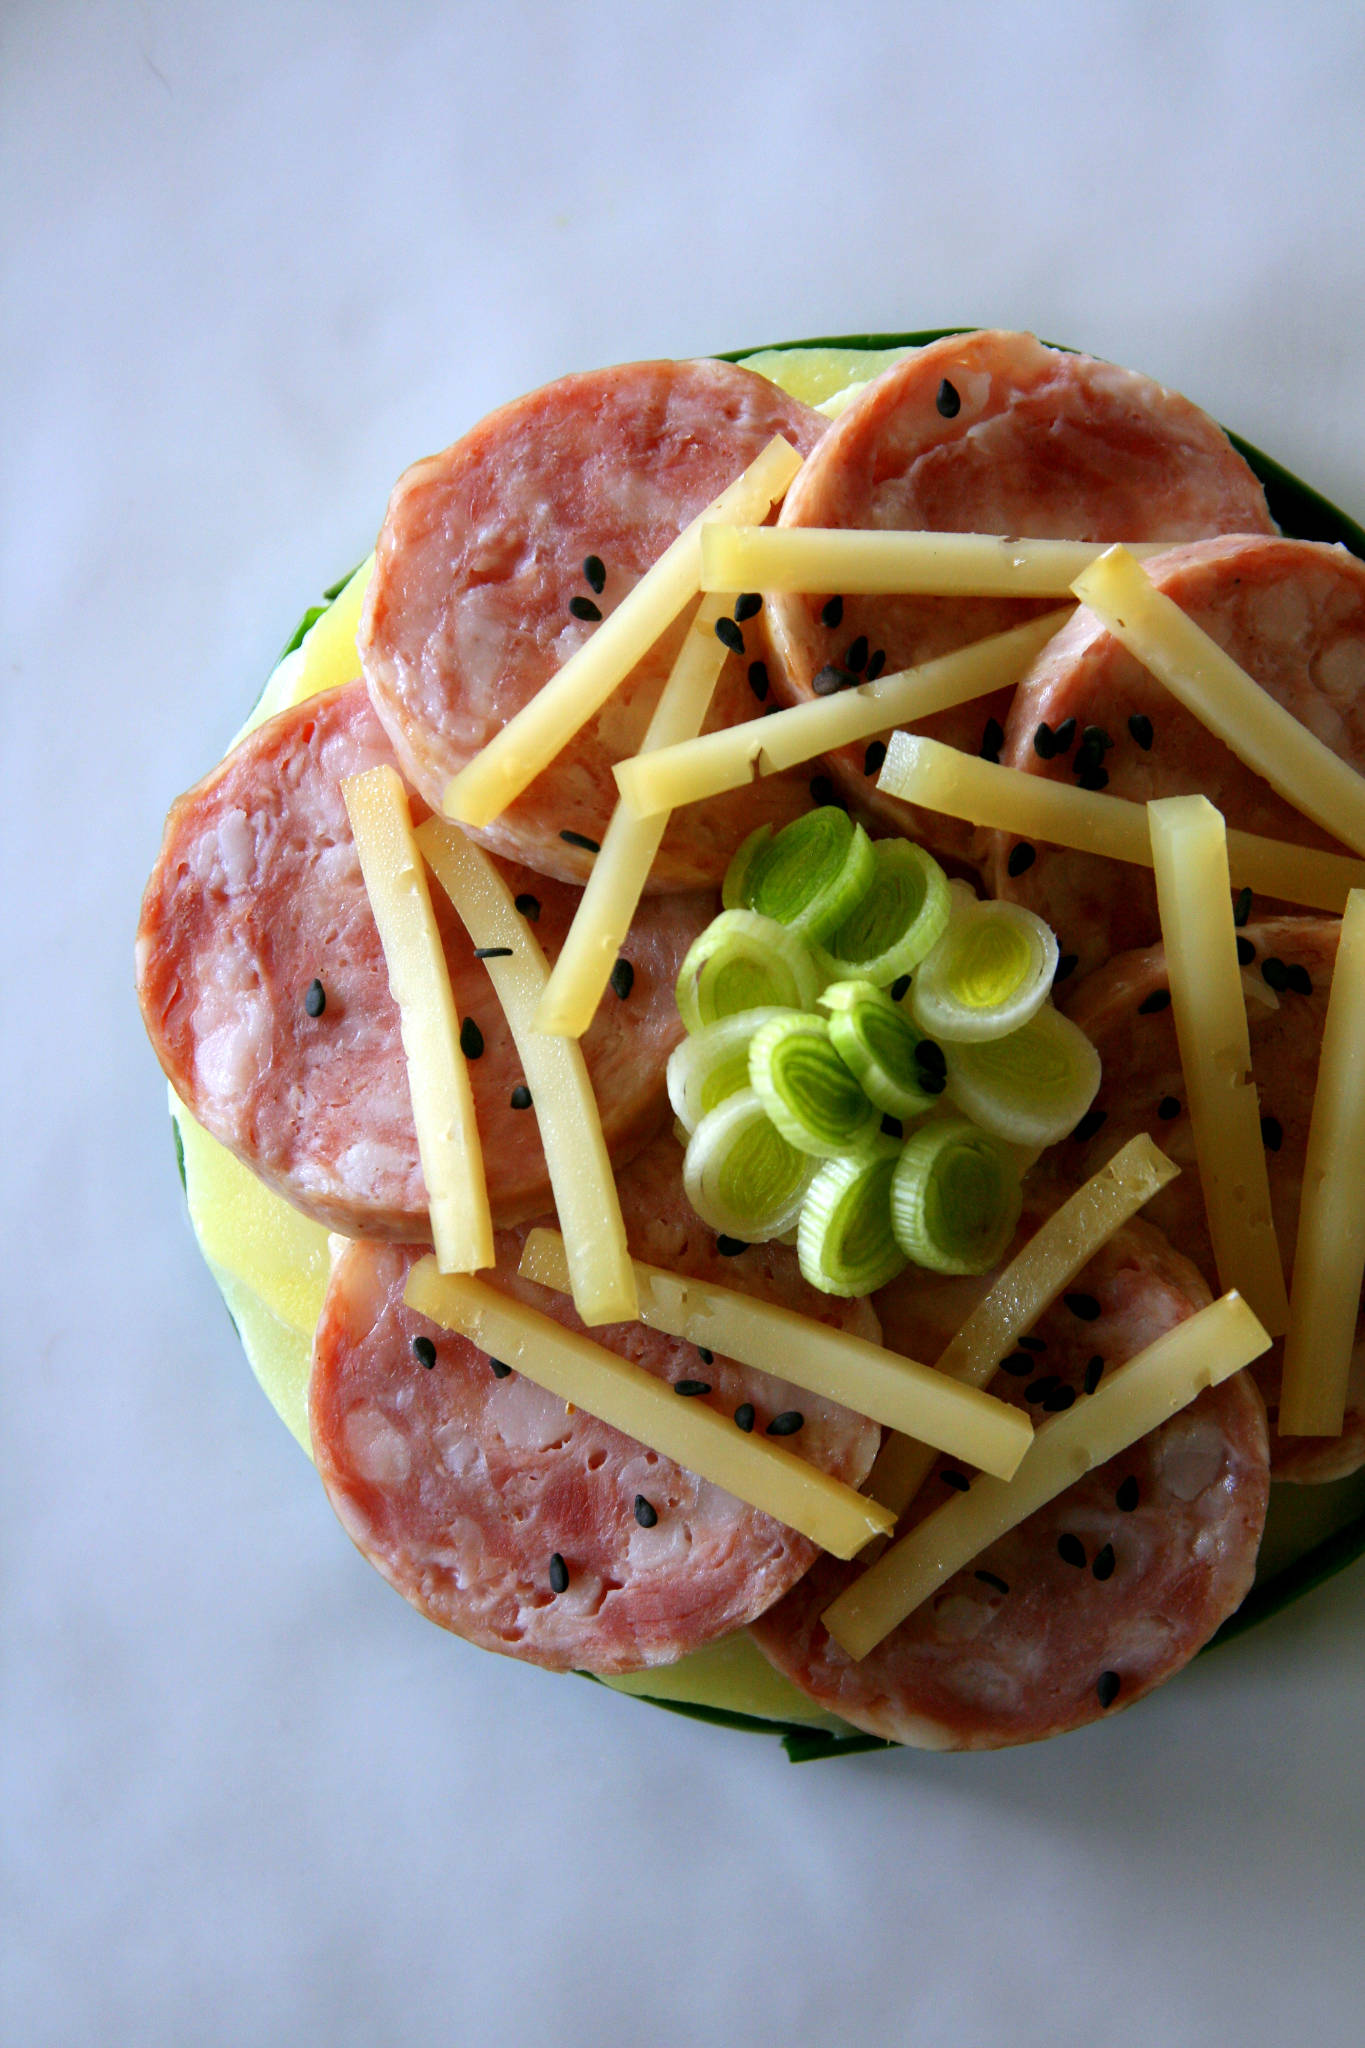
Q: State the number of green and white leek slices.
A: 11